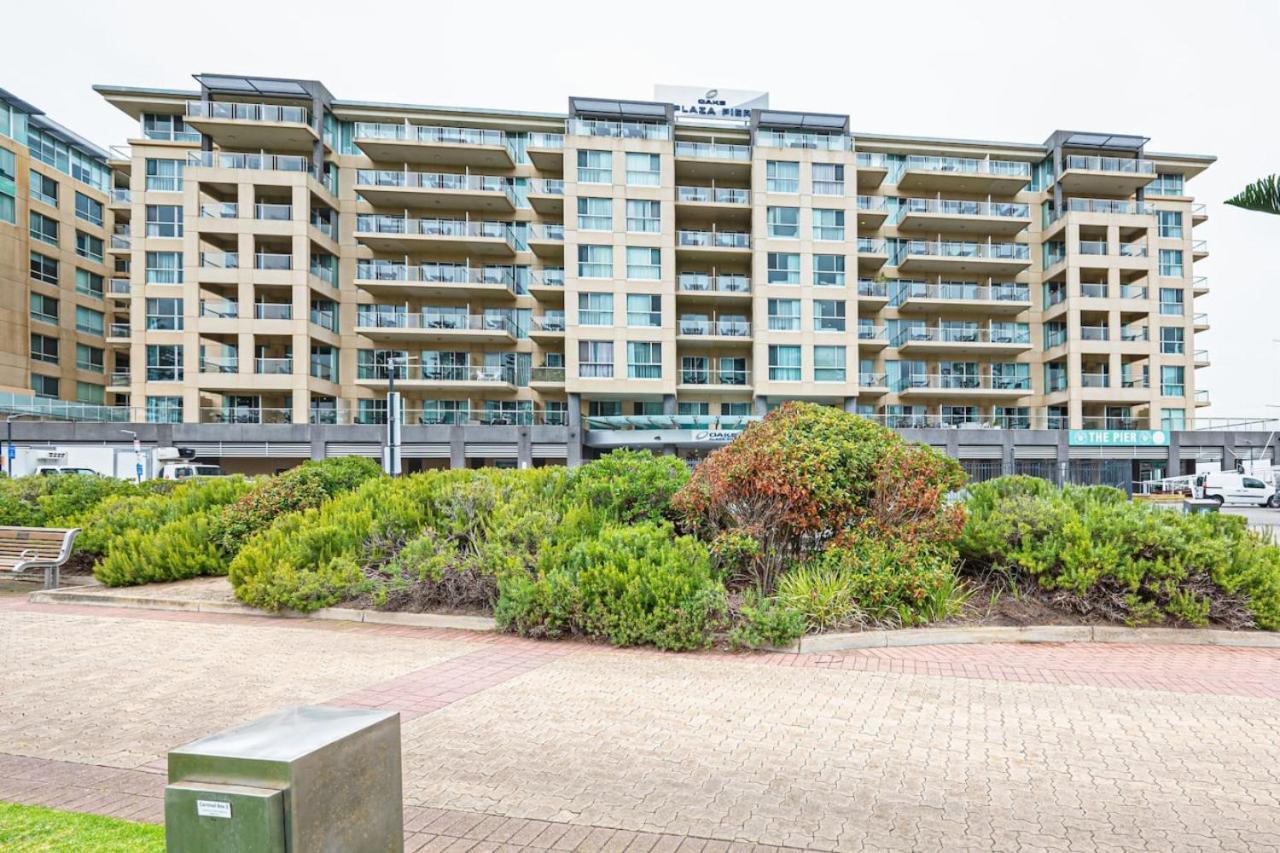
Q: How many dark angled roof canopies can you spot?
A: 4